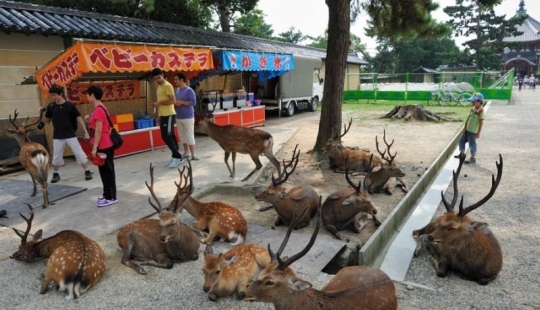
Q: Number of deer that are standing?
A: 2